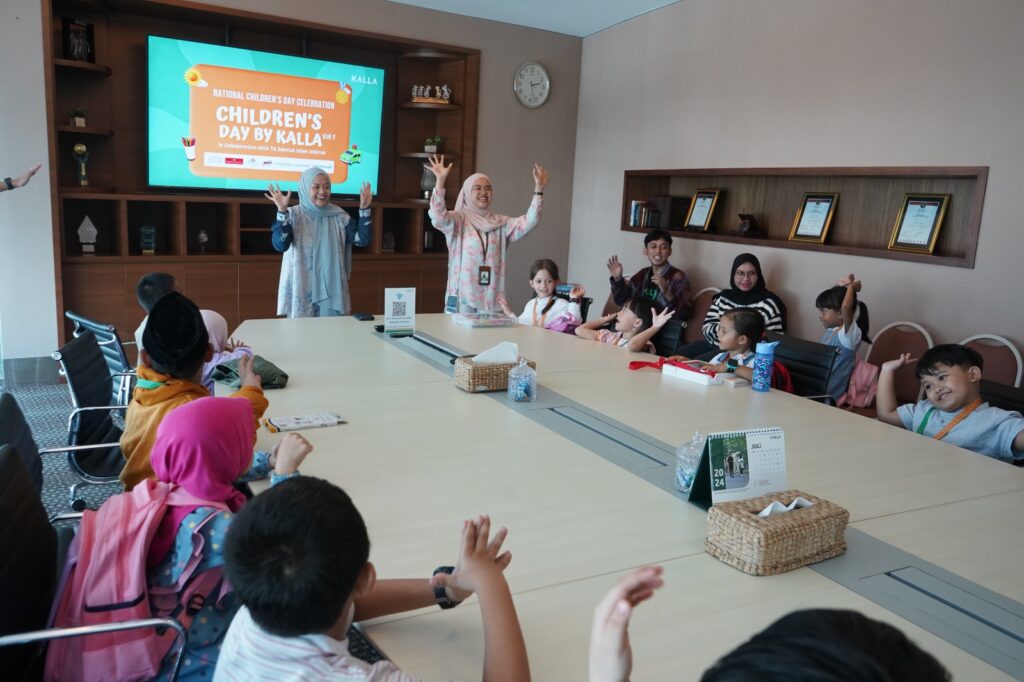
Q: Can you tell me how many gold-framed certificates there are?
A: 3